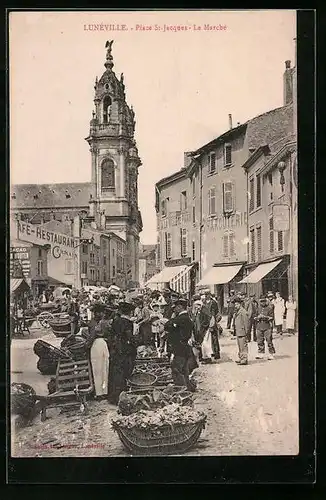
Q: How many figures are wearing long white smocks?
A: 2